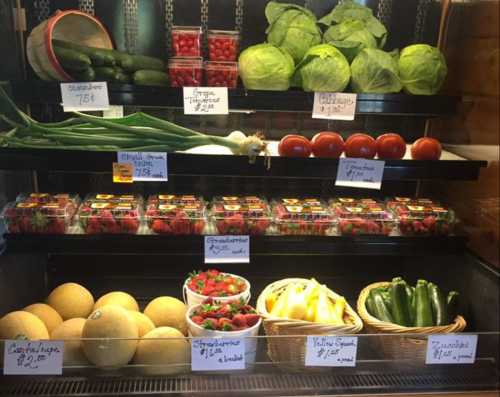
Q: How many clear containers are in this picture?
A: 11